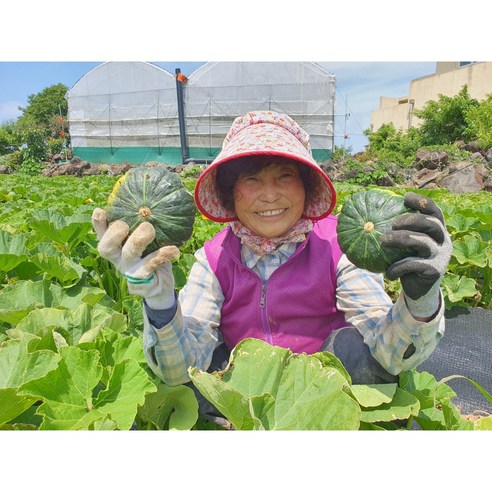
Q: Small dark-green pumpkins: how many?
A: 2